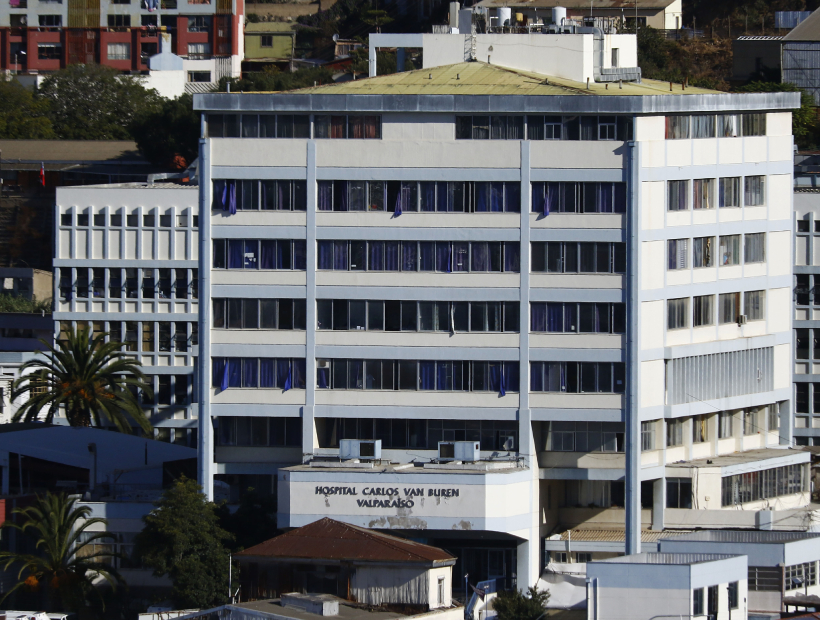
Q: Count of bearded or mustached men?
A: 0